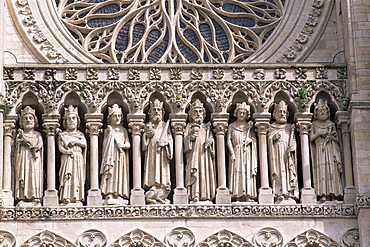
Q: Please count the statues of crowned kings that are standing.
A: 8